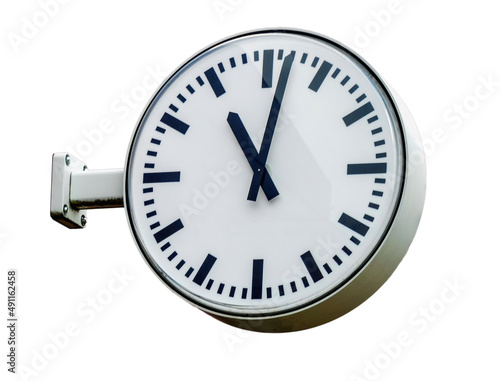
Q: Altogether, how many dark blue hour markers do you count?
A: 12